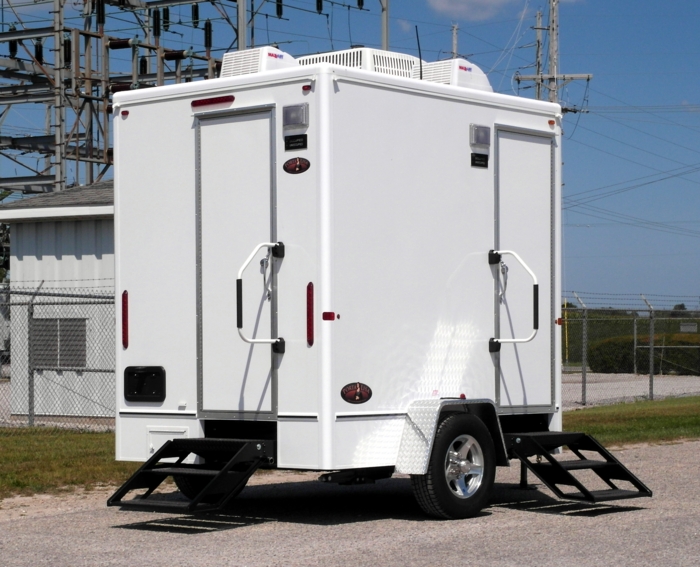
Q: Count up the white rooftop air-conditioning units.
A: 3